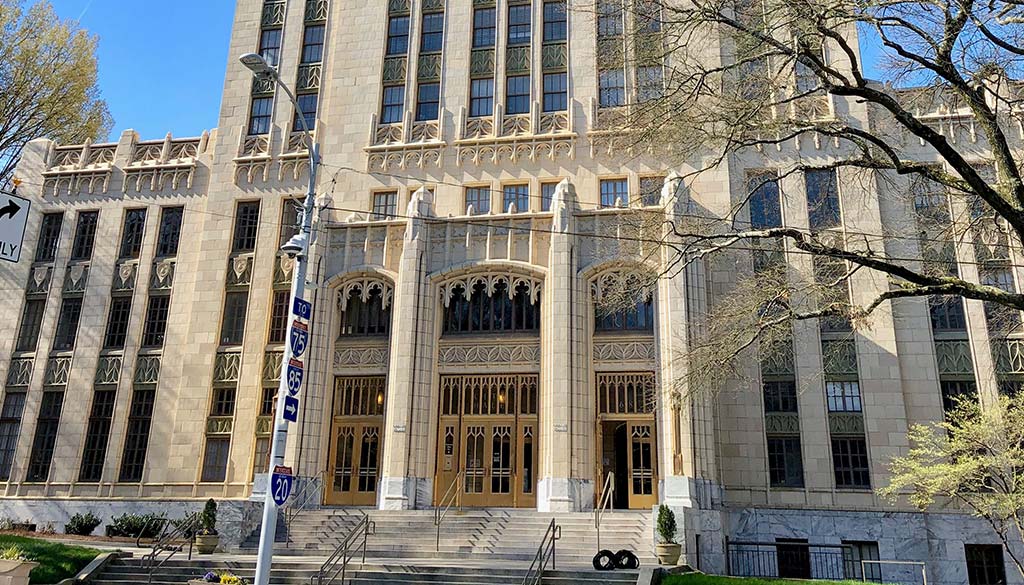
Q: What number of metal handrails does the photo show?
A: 6